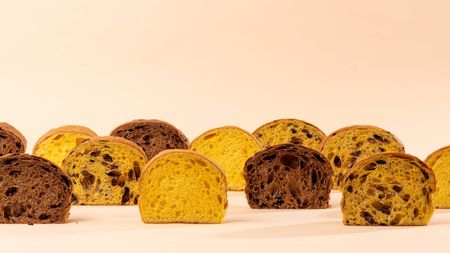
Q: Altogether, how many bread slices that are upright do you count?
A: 12